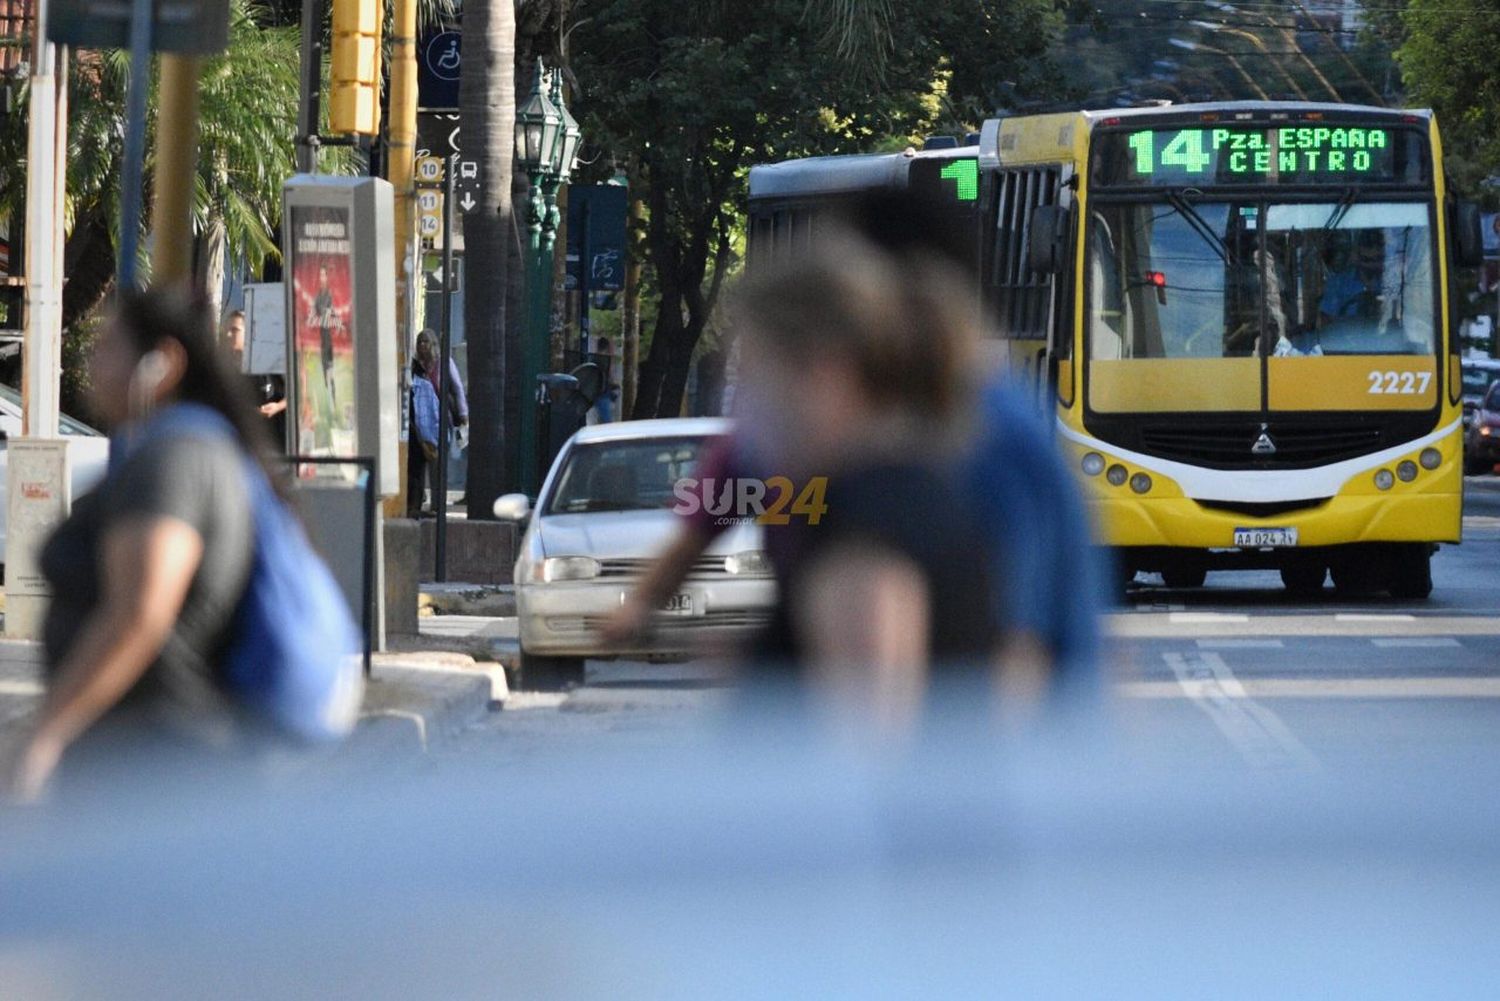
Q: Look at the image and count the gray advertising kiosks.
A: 1